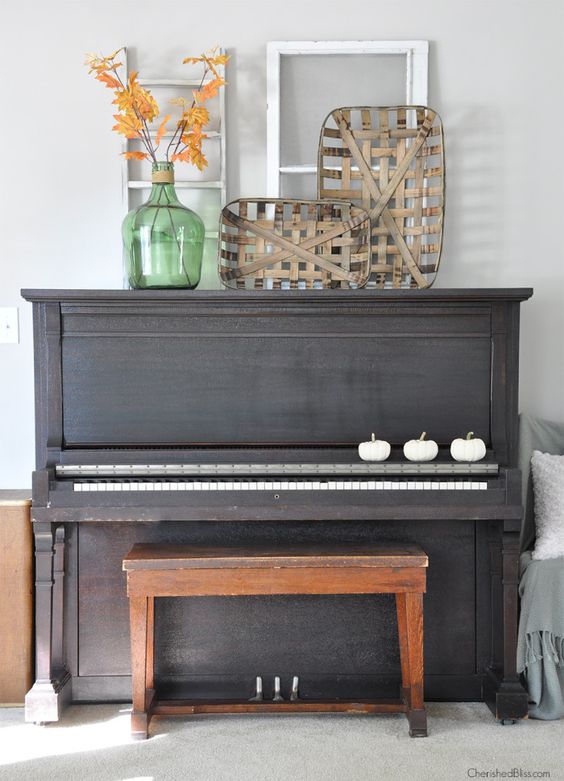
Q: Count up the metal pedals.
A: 3